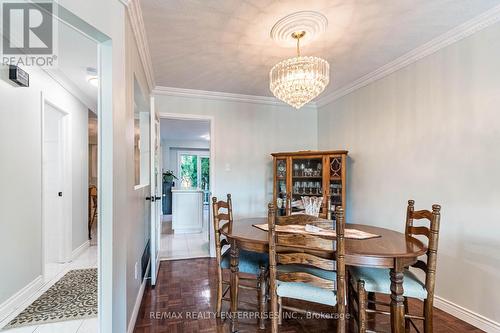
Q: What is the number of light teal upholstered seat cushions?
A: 3